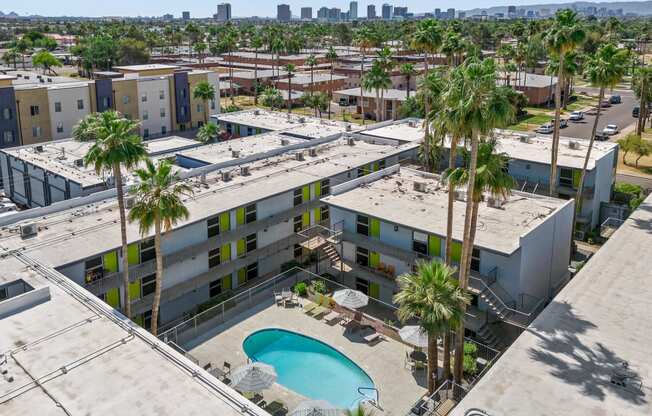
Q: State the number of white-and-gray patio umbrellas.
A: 4